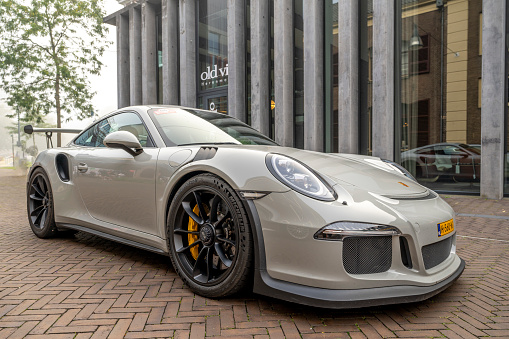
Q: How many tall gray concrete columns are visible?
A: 12